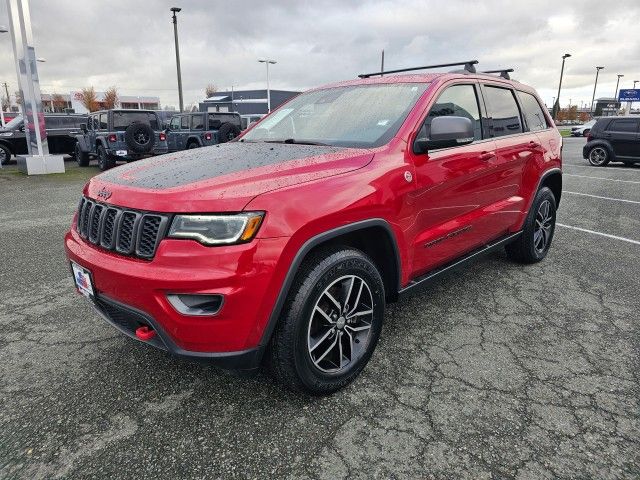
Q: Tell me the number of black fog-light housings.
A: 1